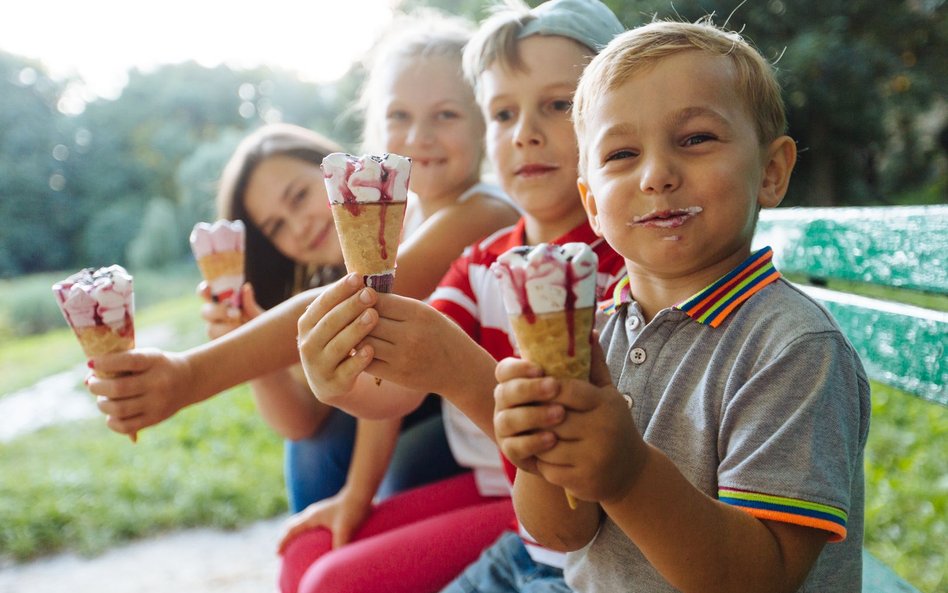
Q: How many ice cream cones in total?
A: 4